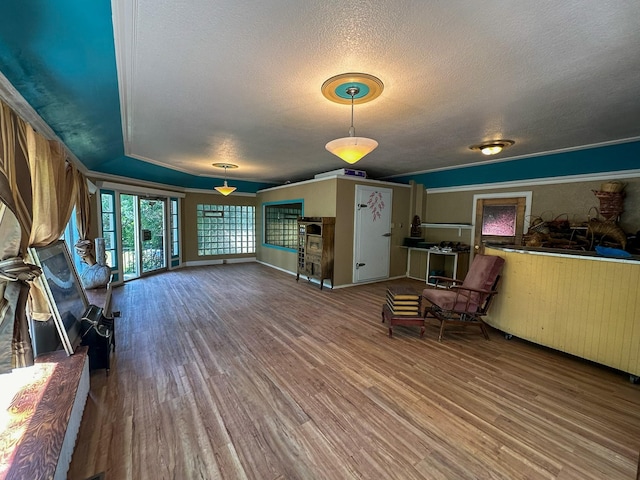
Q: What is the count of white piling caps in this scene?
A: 0